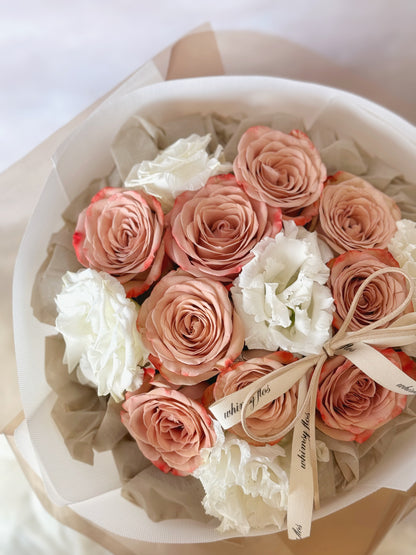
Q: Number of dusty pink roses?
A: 9